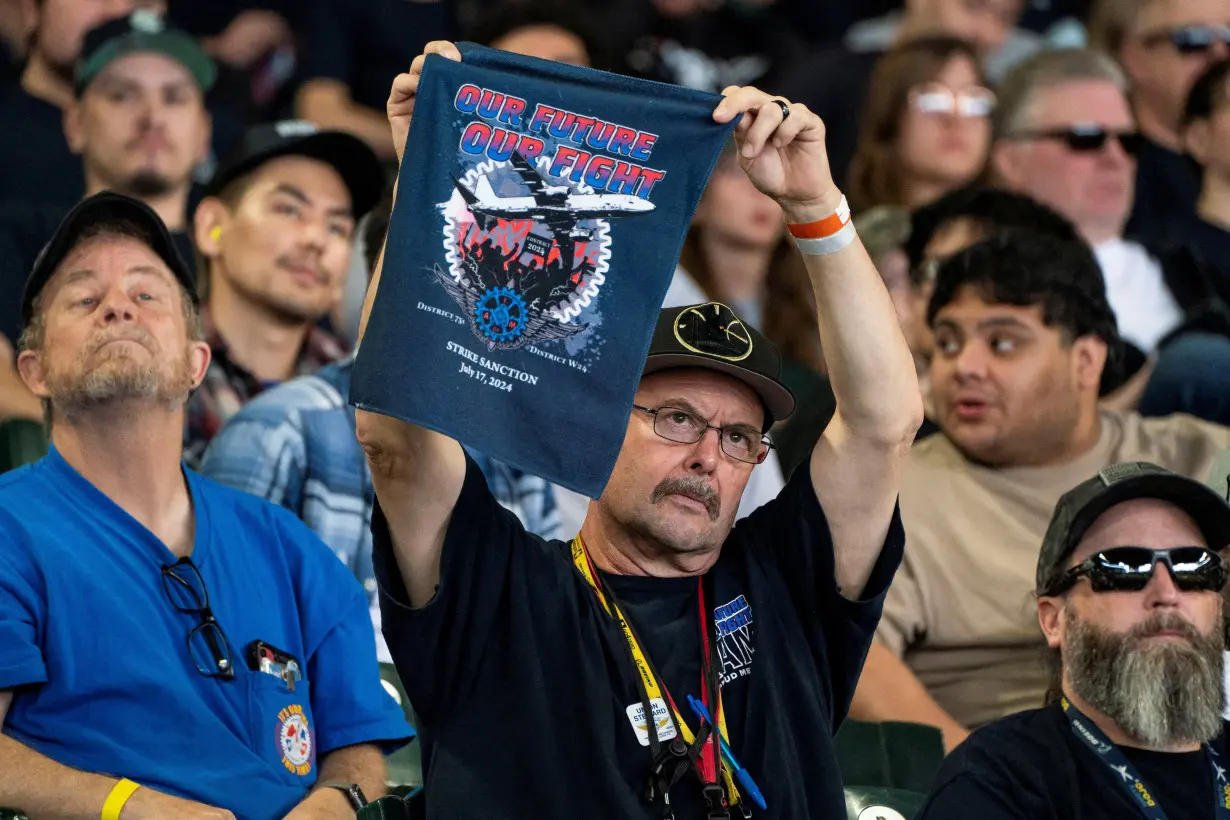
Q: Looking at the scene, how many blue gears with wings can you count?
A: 1